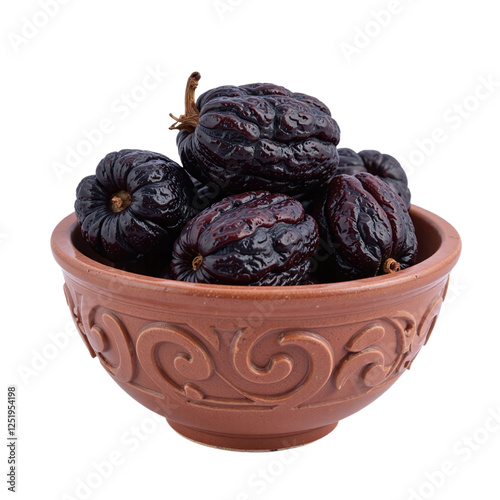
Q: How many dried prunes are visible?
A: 5